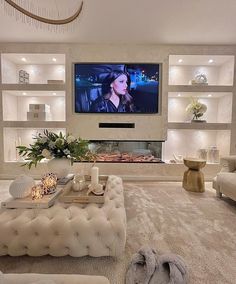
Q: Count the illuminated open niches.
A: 6